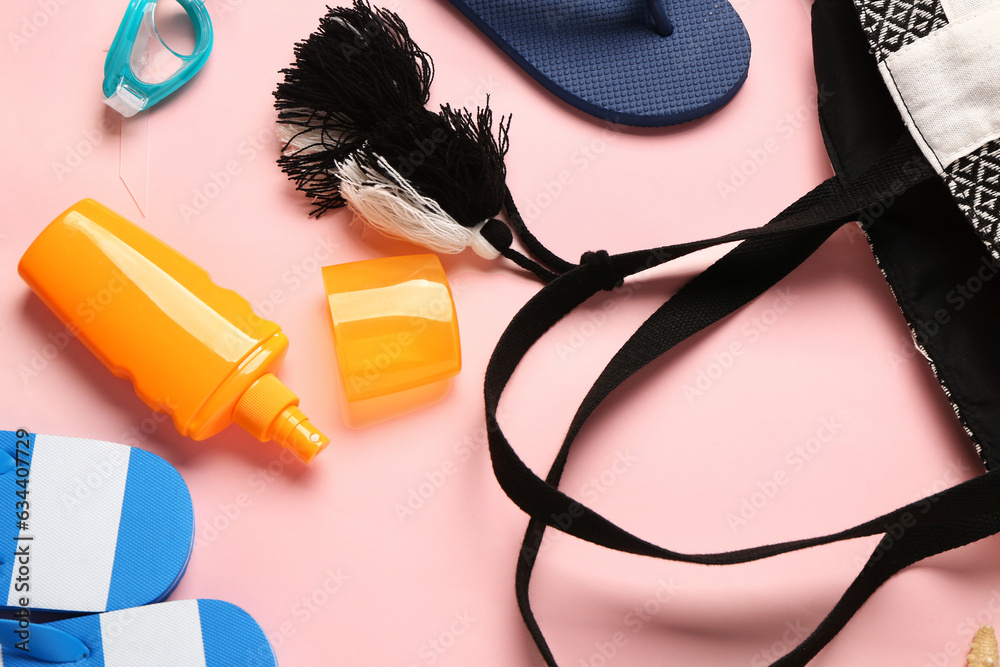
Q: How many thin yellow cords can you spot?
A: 0